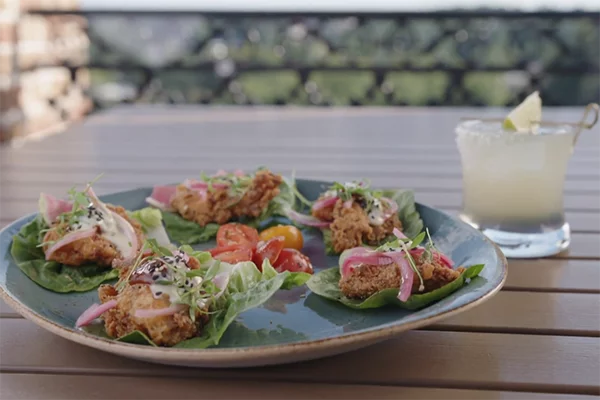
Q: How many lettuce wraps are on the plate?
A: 5